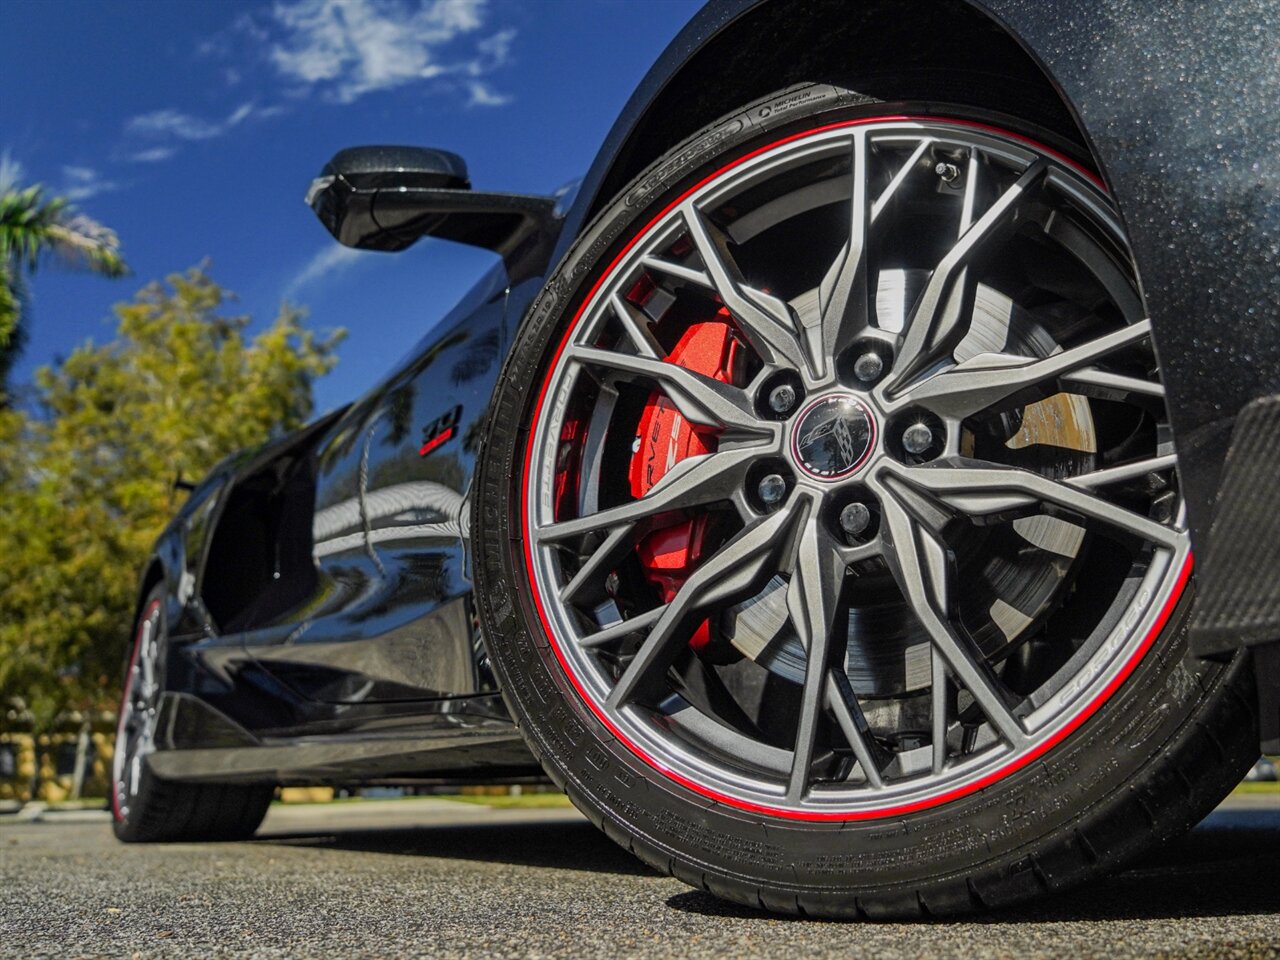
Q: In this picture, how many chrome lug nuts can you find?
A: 5